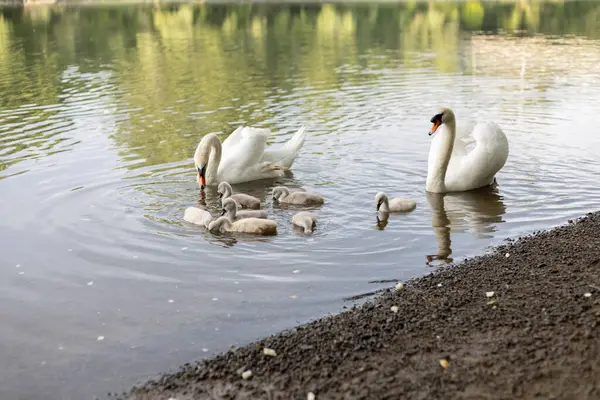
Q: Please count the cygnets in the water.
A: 7